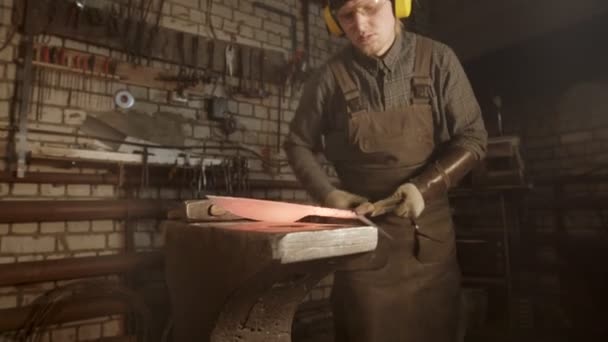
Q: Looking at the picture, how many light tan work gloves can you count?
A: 2